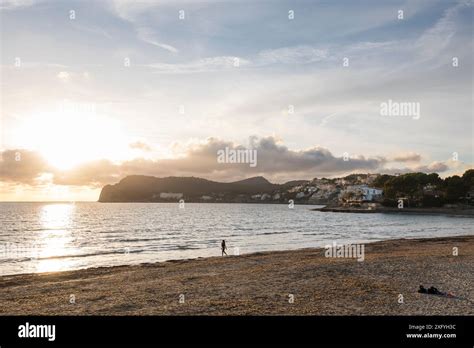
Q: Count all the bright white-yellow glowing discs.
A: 1